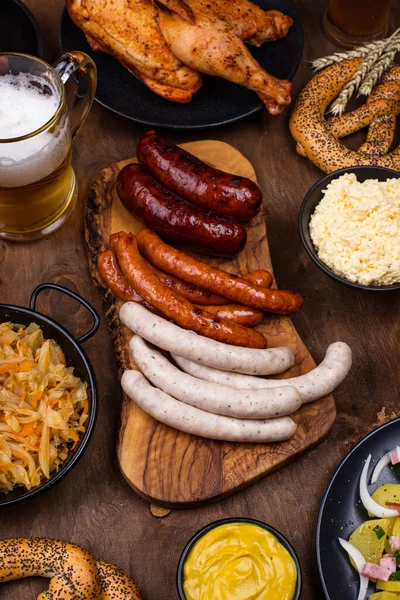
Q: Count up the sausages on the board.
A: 10